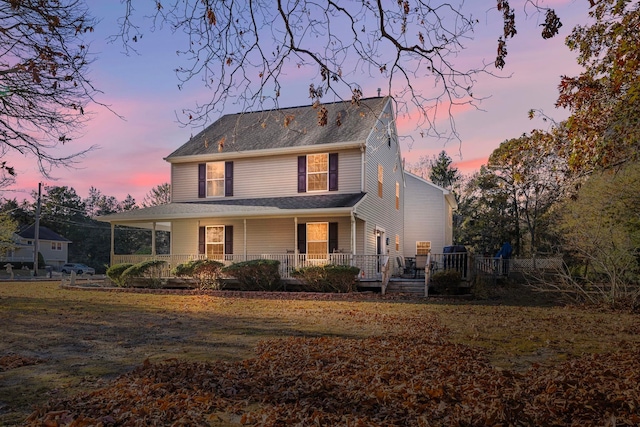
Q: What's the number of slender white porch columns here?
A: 6